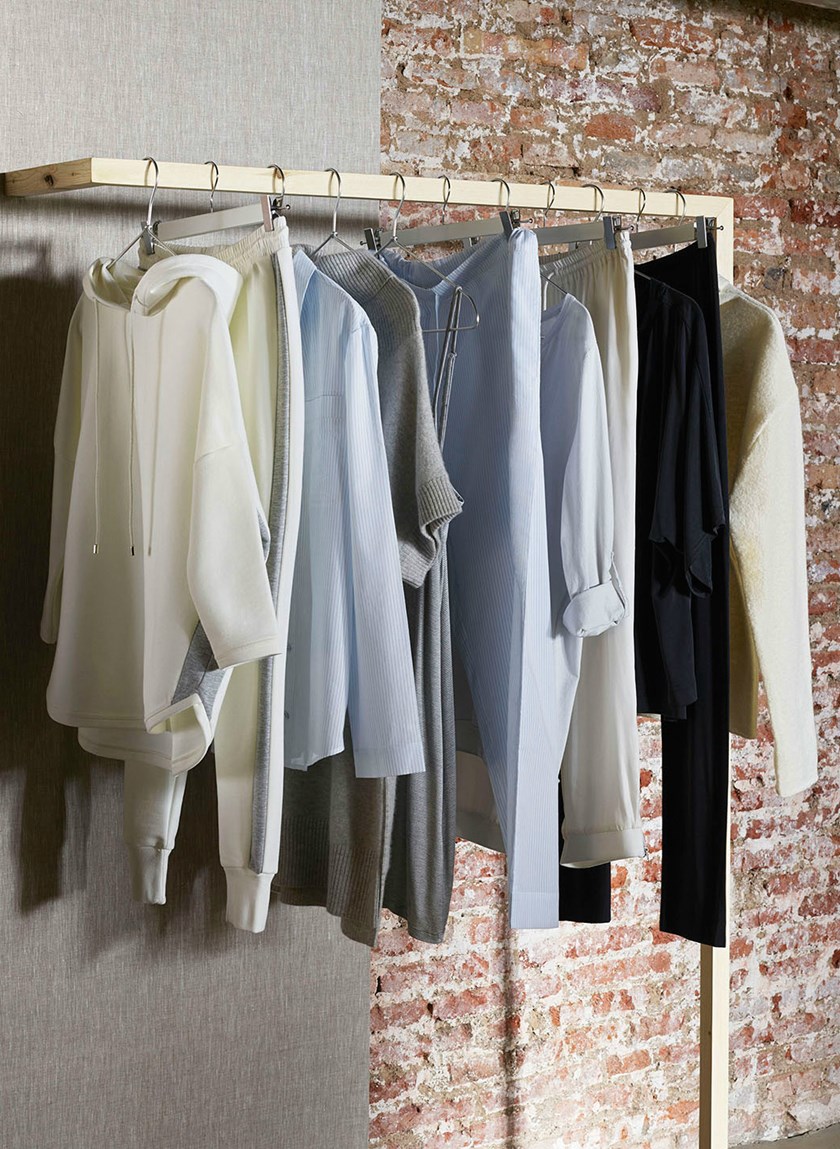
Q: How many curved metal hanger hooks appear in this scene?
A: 11